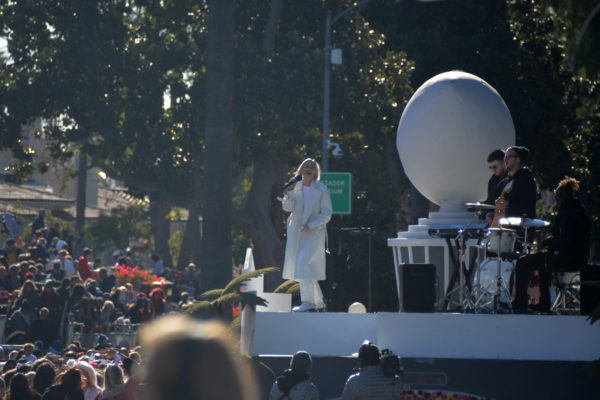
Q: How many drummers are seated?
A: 1